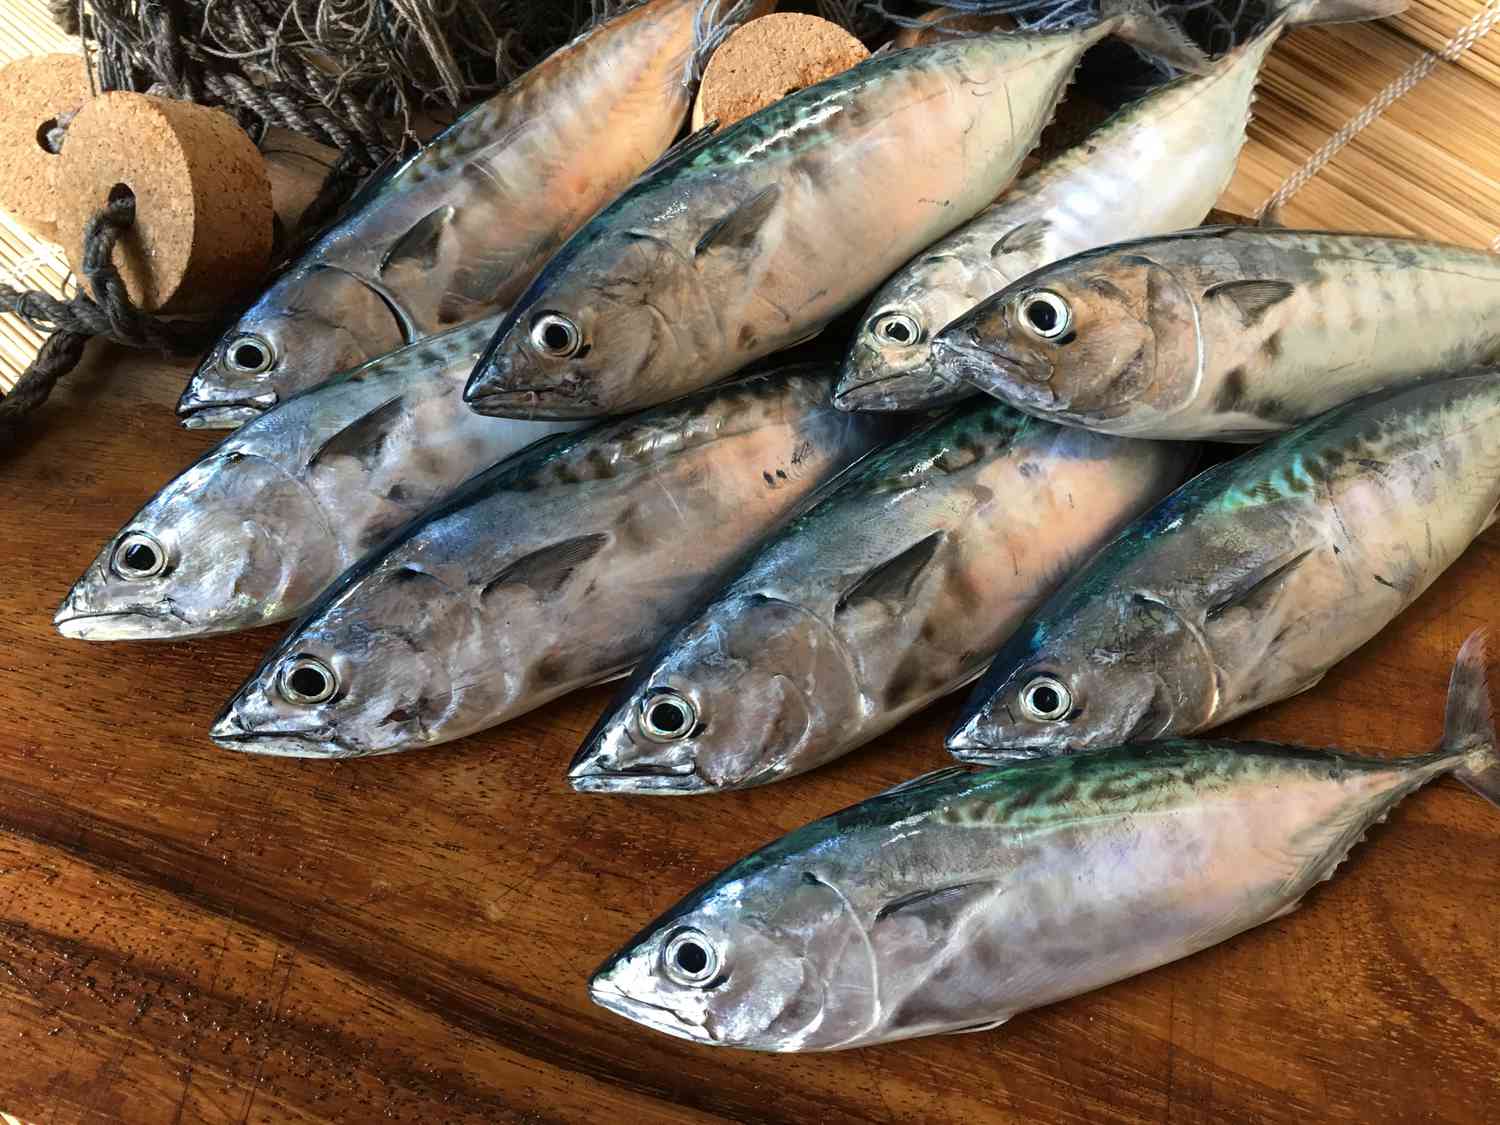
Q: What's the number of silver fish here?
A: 9